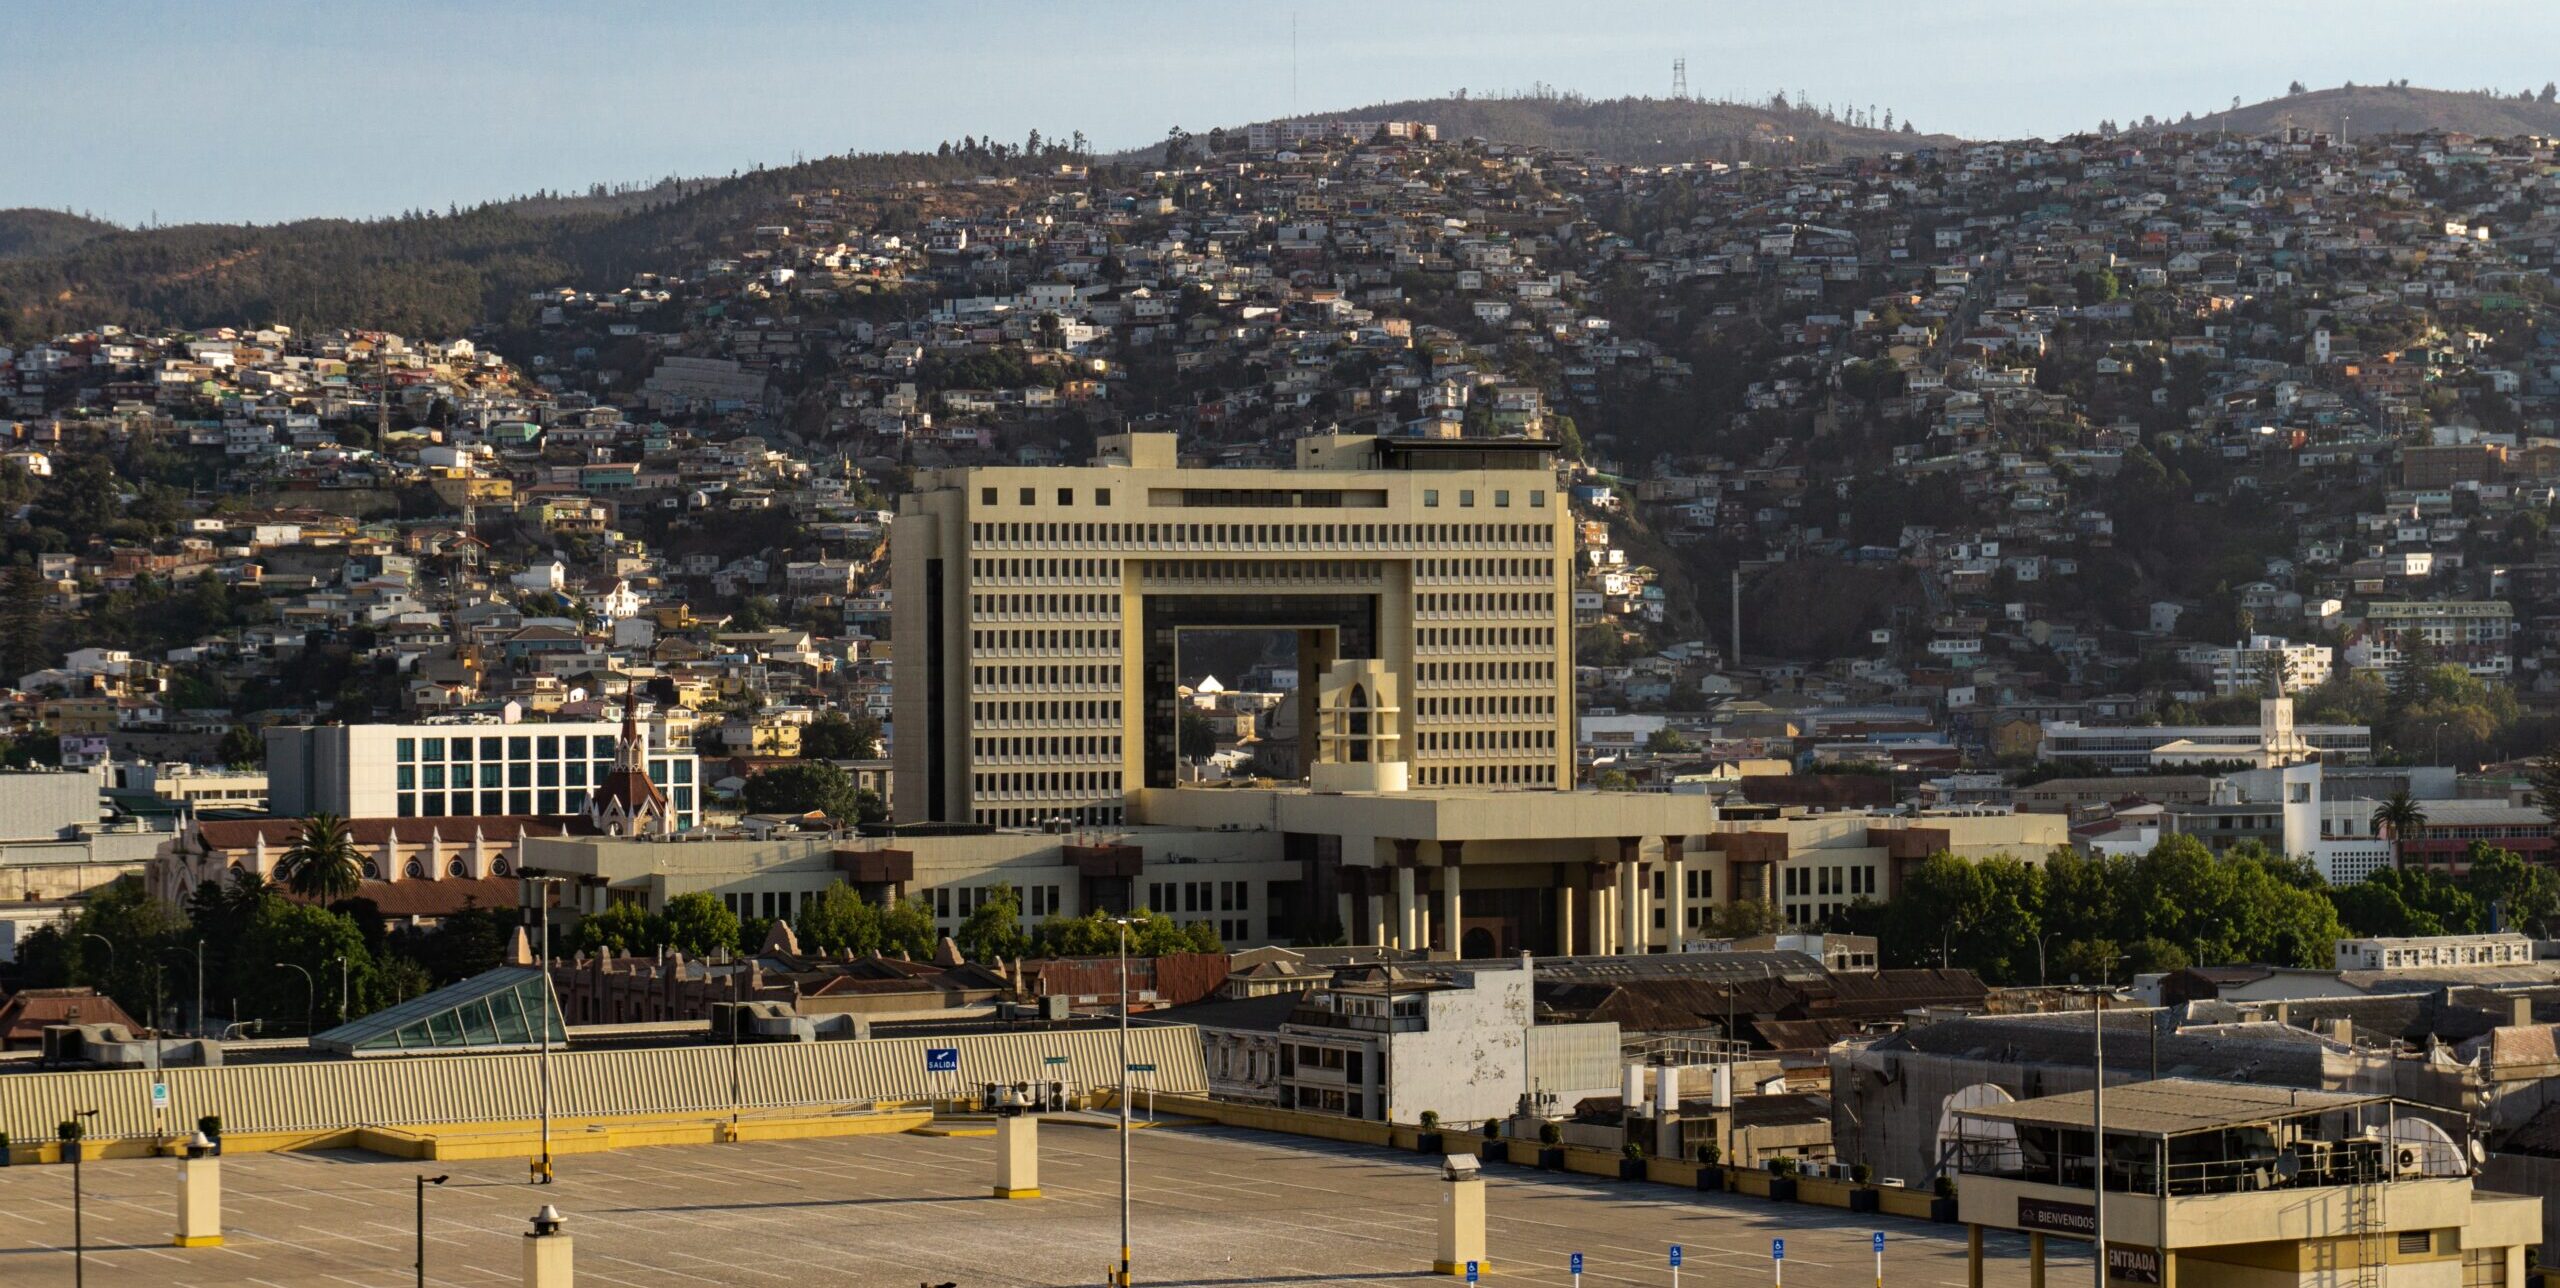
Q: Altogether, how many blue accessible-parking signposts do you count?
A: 5